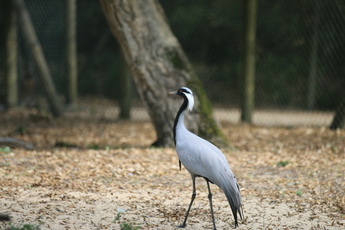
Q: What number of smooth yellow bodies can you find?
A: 0